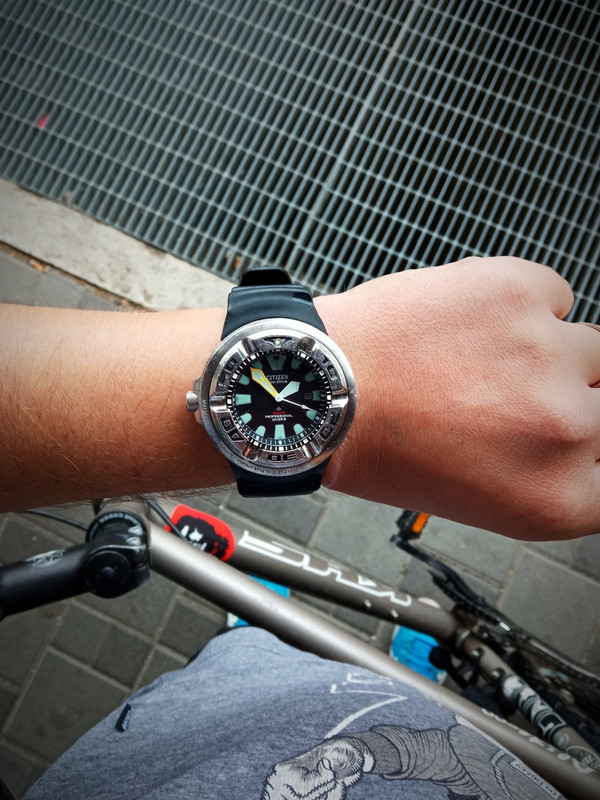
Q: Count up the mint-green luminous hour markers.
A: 12